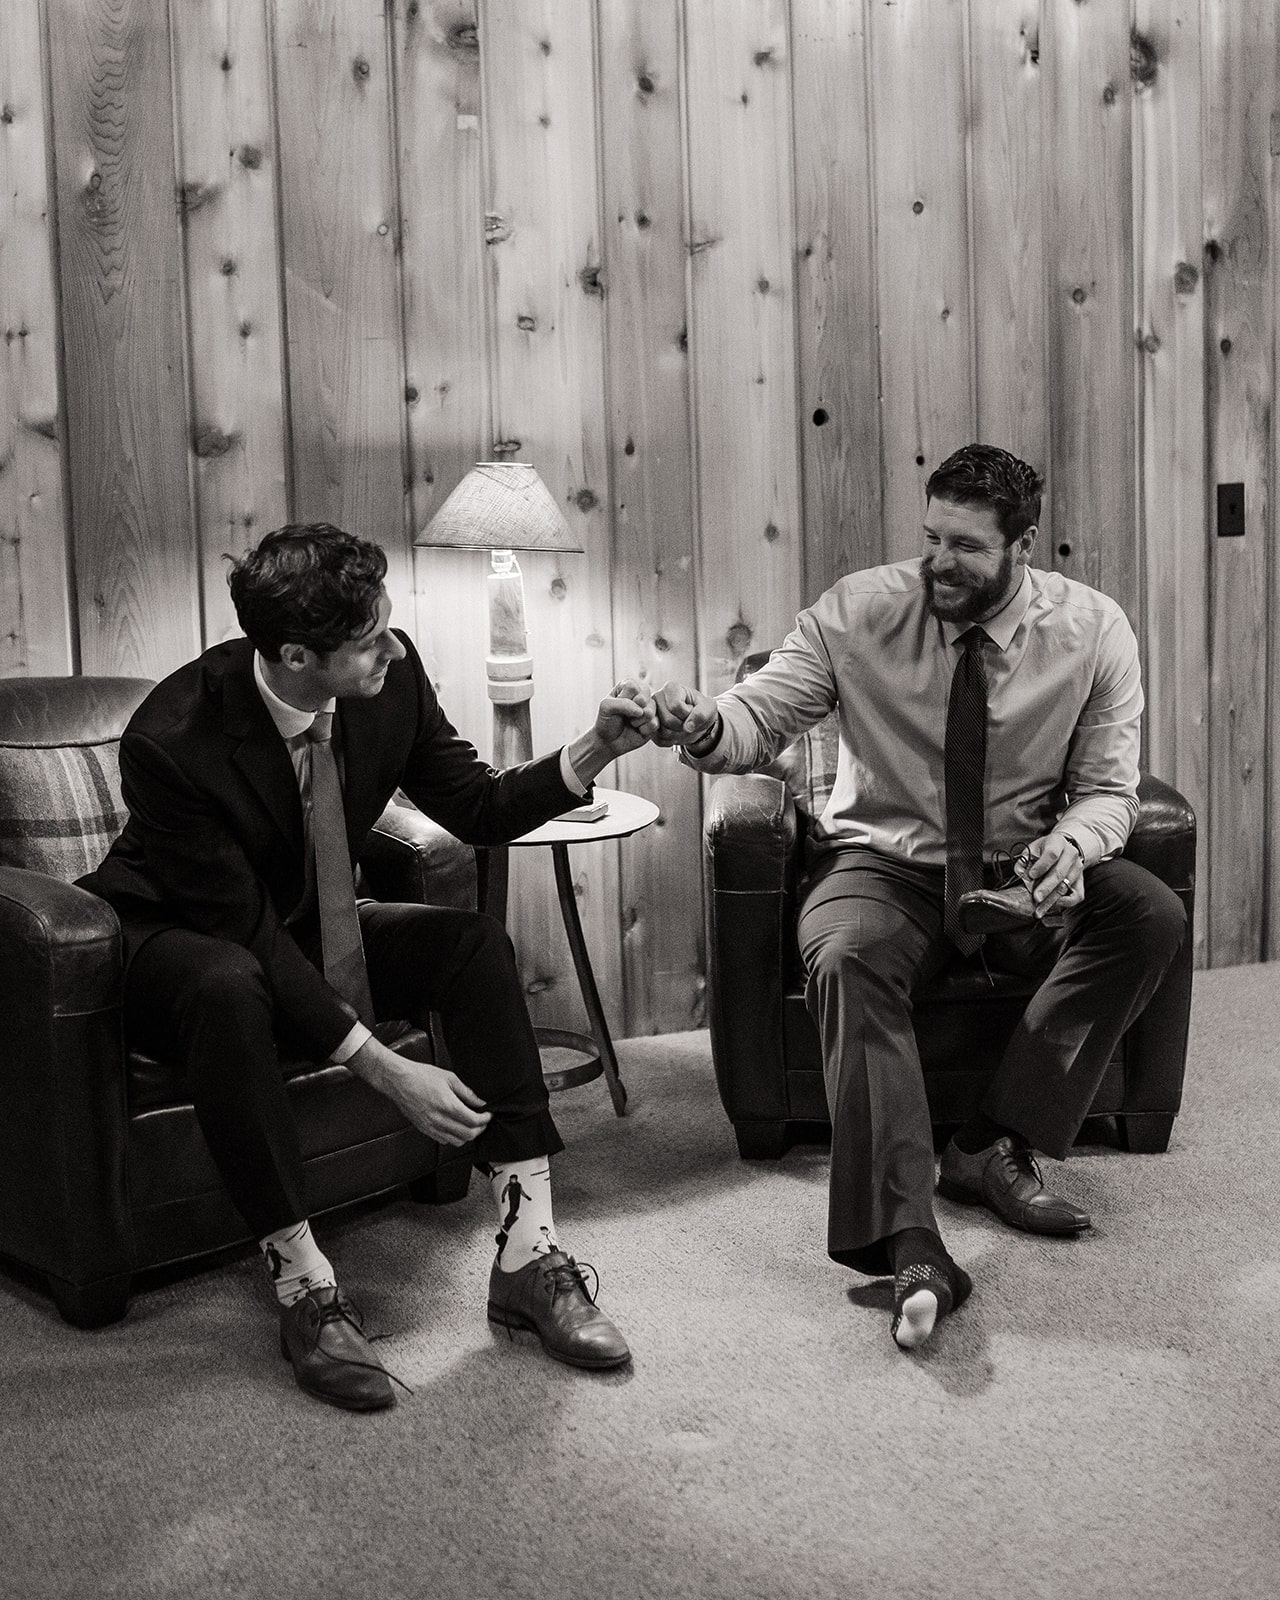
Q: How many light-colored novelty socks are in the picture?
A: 2